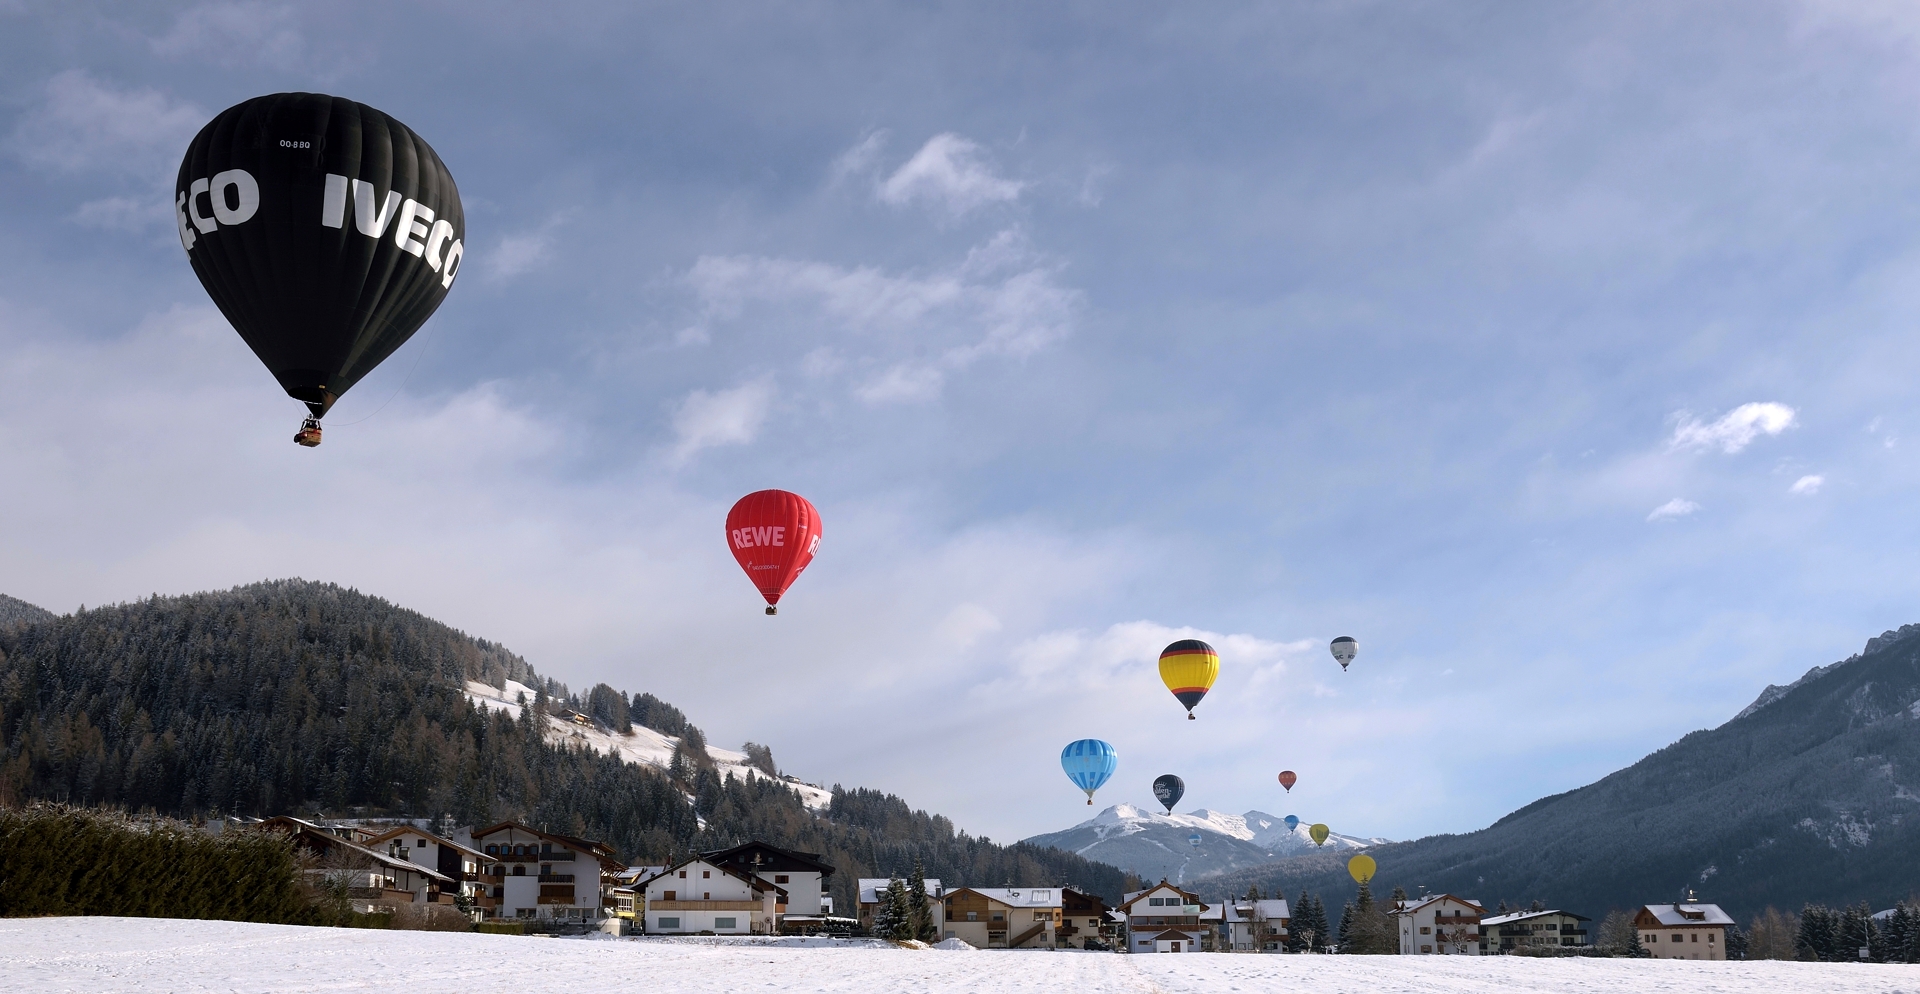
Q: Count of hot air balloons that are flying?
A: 11